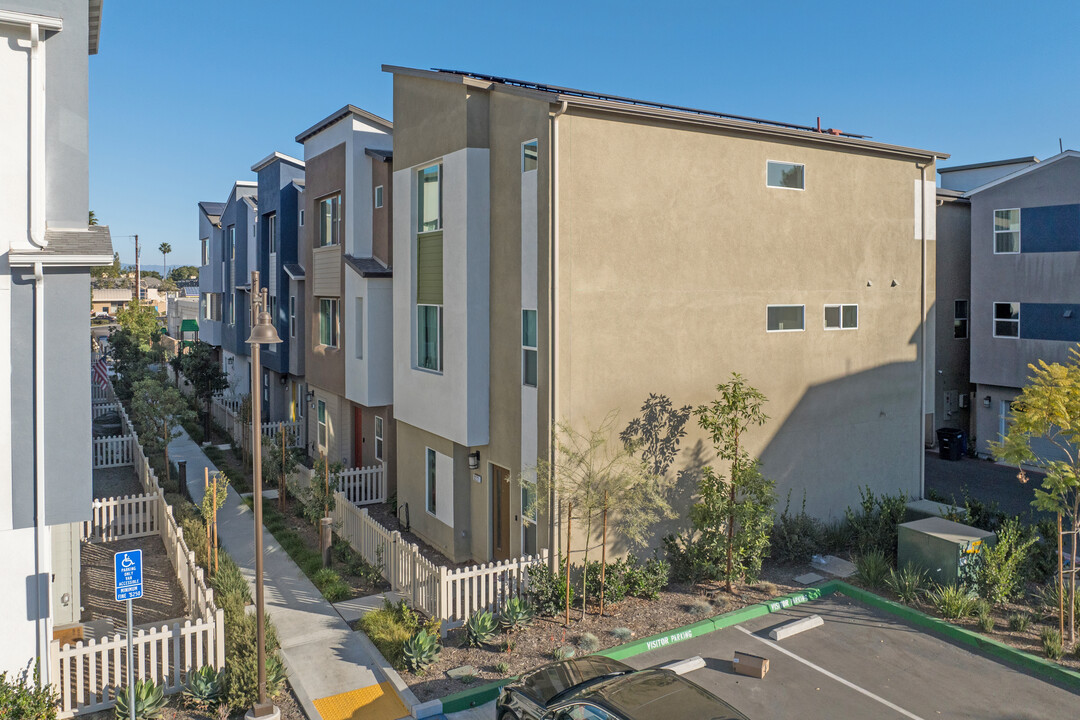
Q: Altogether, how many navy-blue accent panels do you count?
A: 2